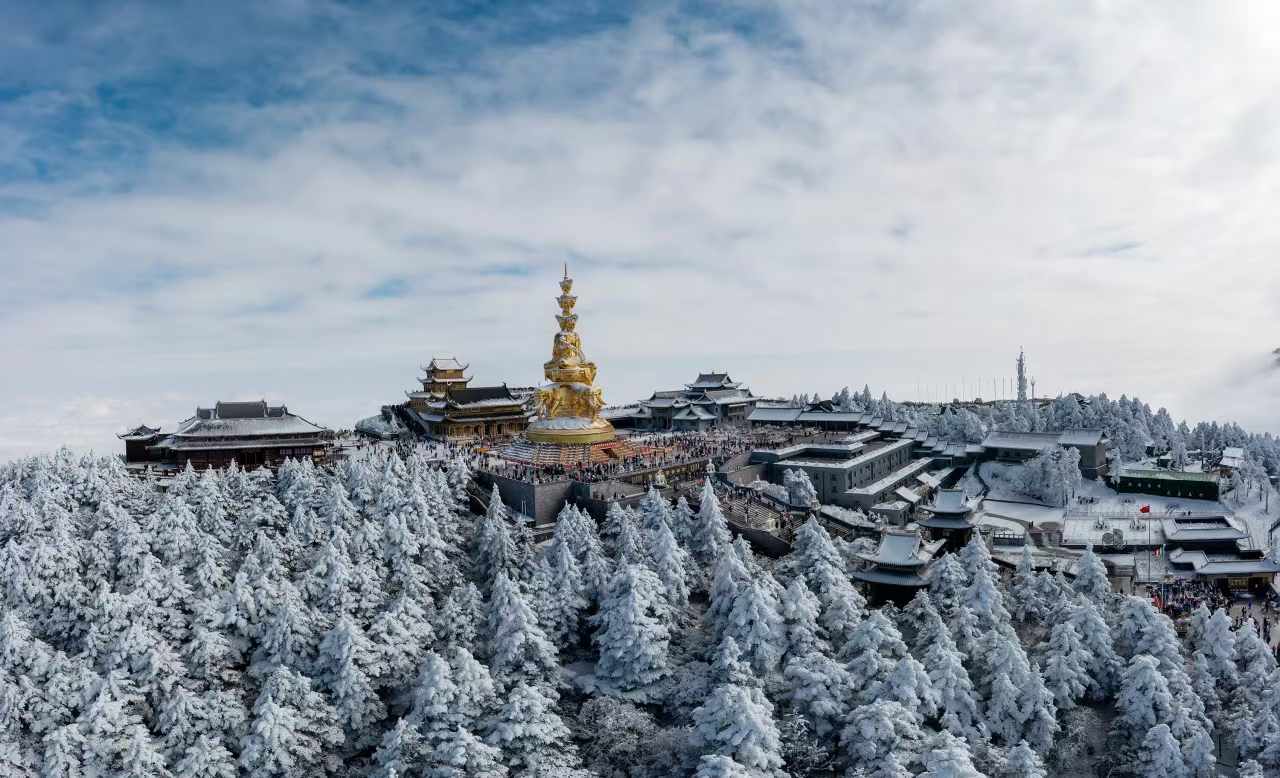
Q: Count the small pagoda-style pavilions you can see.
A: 2